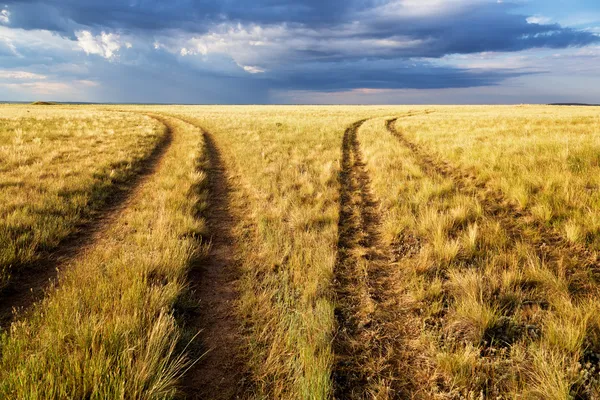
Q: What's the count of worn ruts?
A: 4